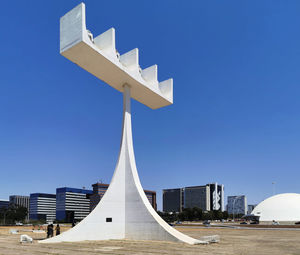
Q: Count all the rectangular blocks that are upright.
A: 5